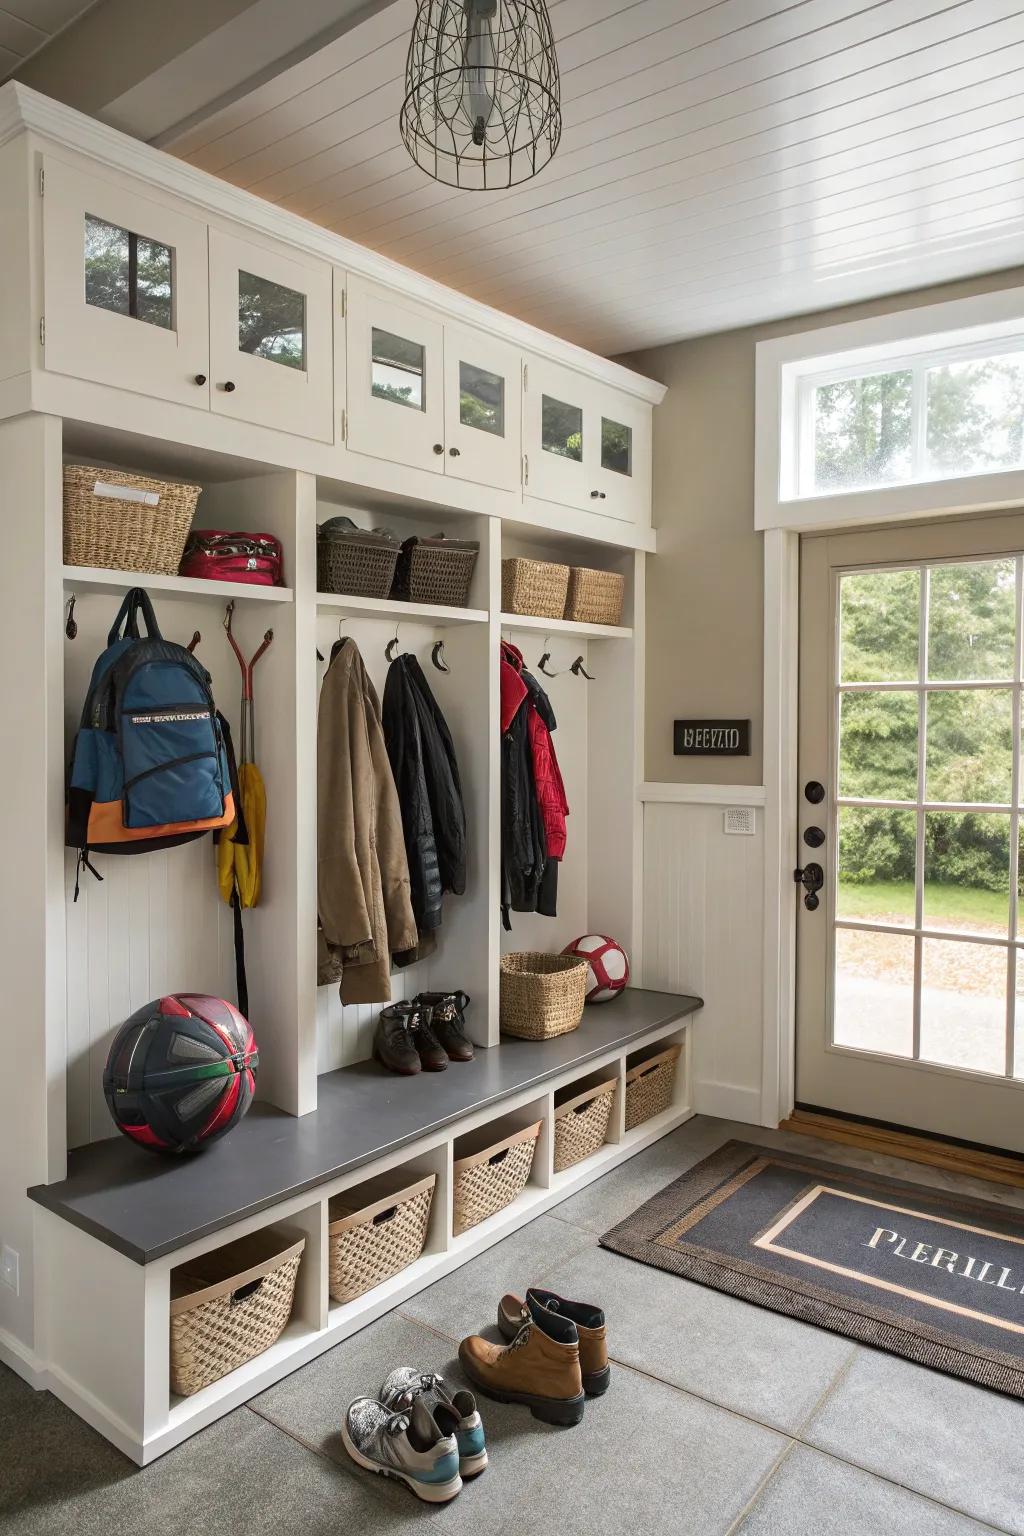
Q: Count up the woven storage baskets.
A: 11